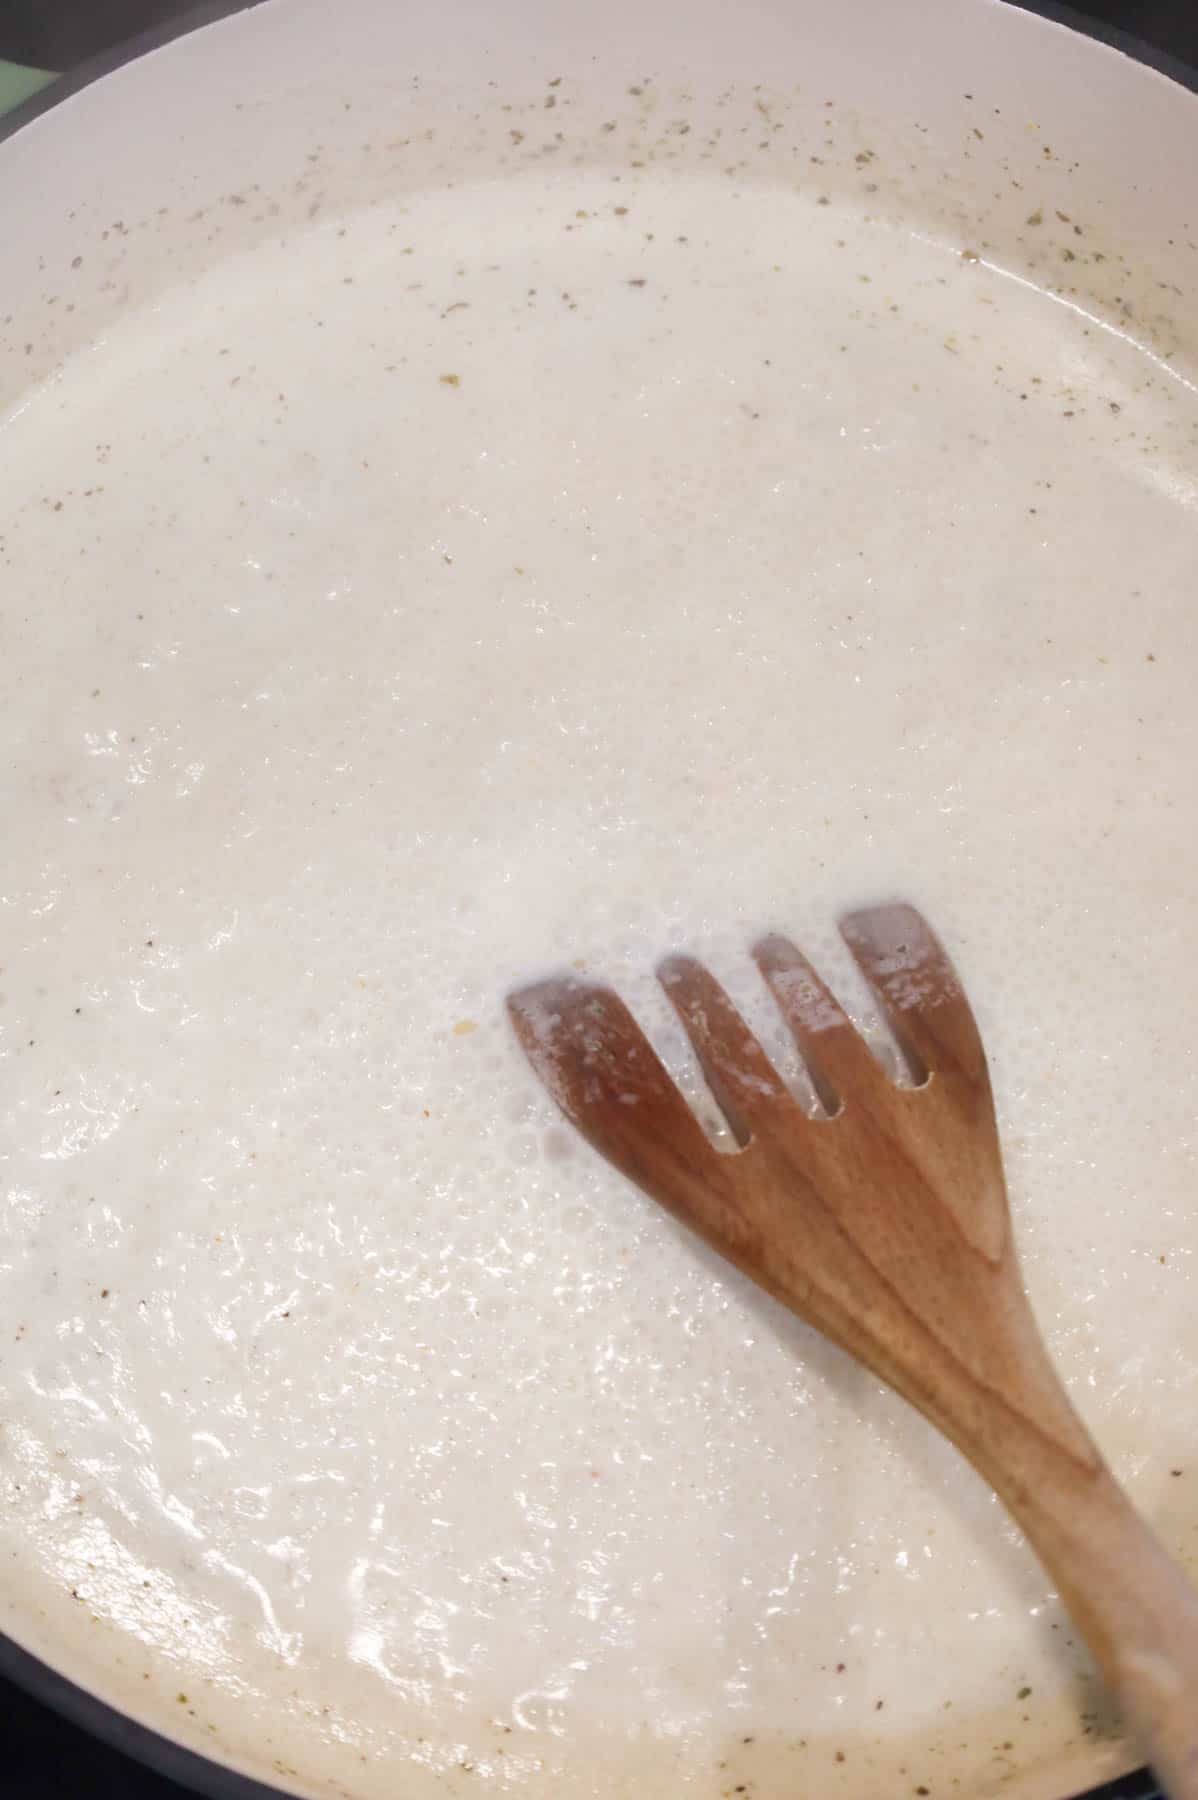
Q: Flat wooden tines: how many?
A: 4